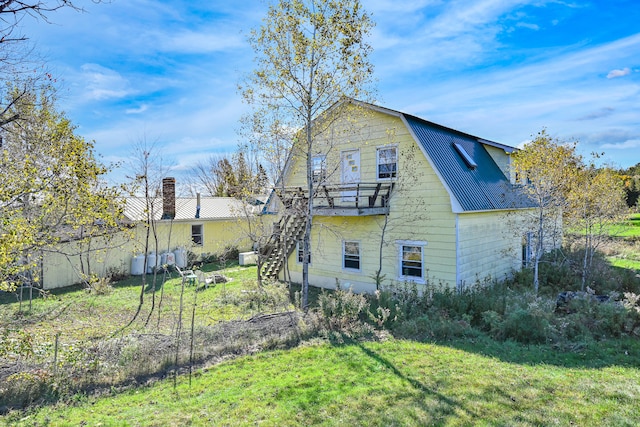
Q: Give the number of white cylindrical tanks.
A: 4